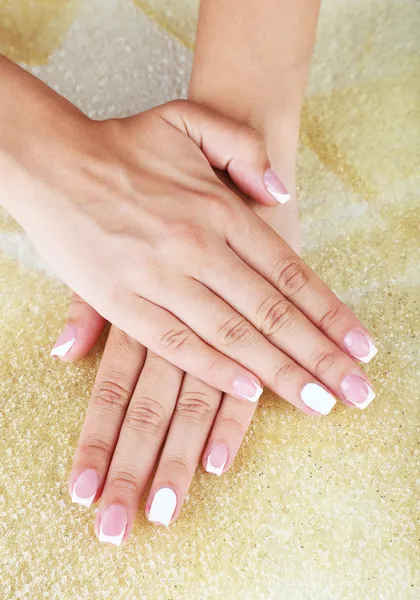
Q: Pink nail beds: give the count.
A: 8